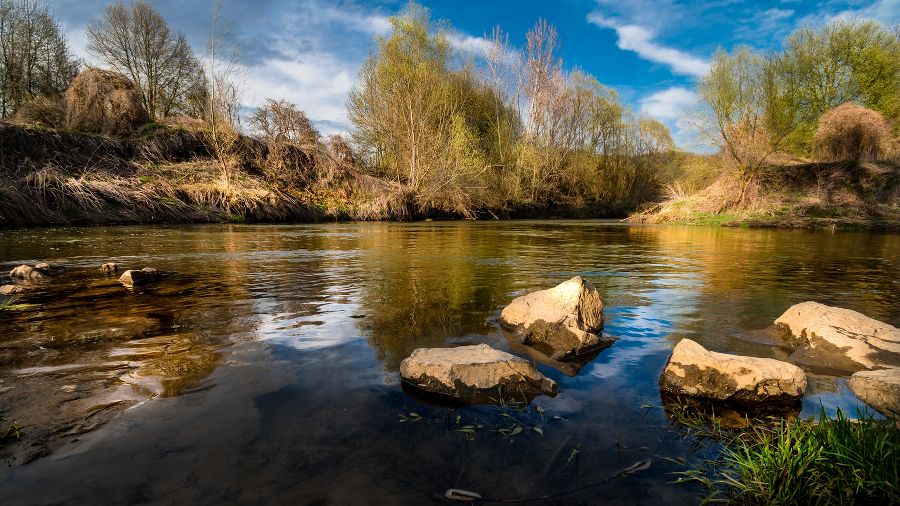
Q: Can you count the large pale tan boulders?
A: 5